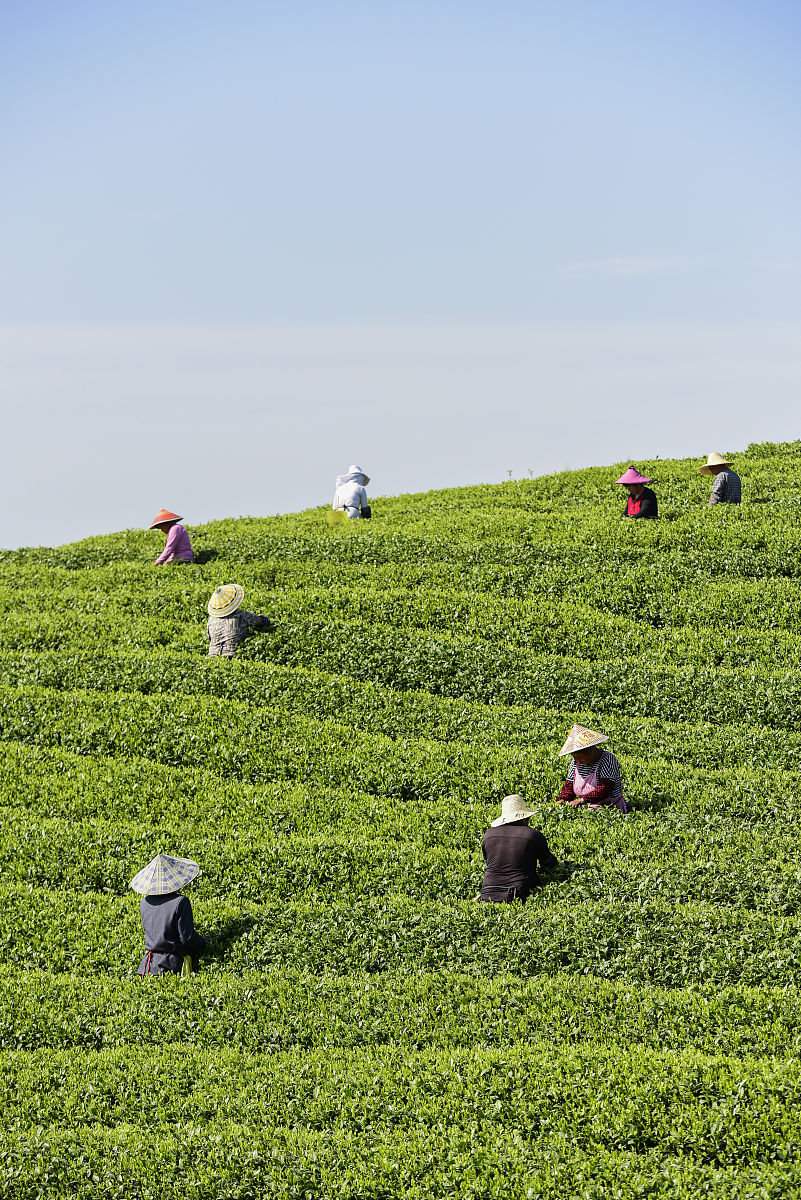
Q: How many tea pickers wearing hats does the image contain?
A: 8